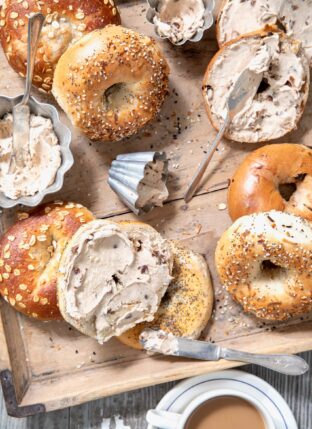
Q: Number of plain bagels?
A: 1